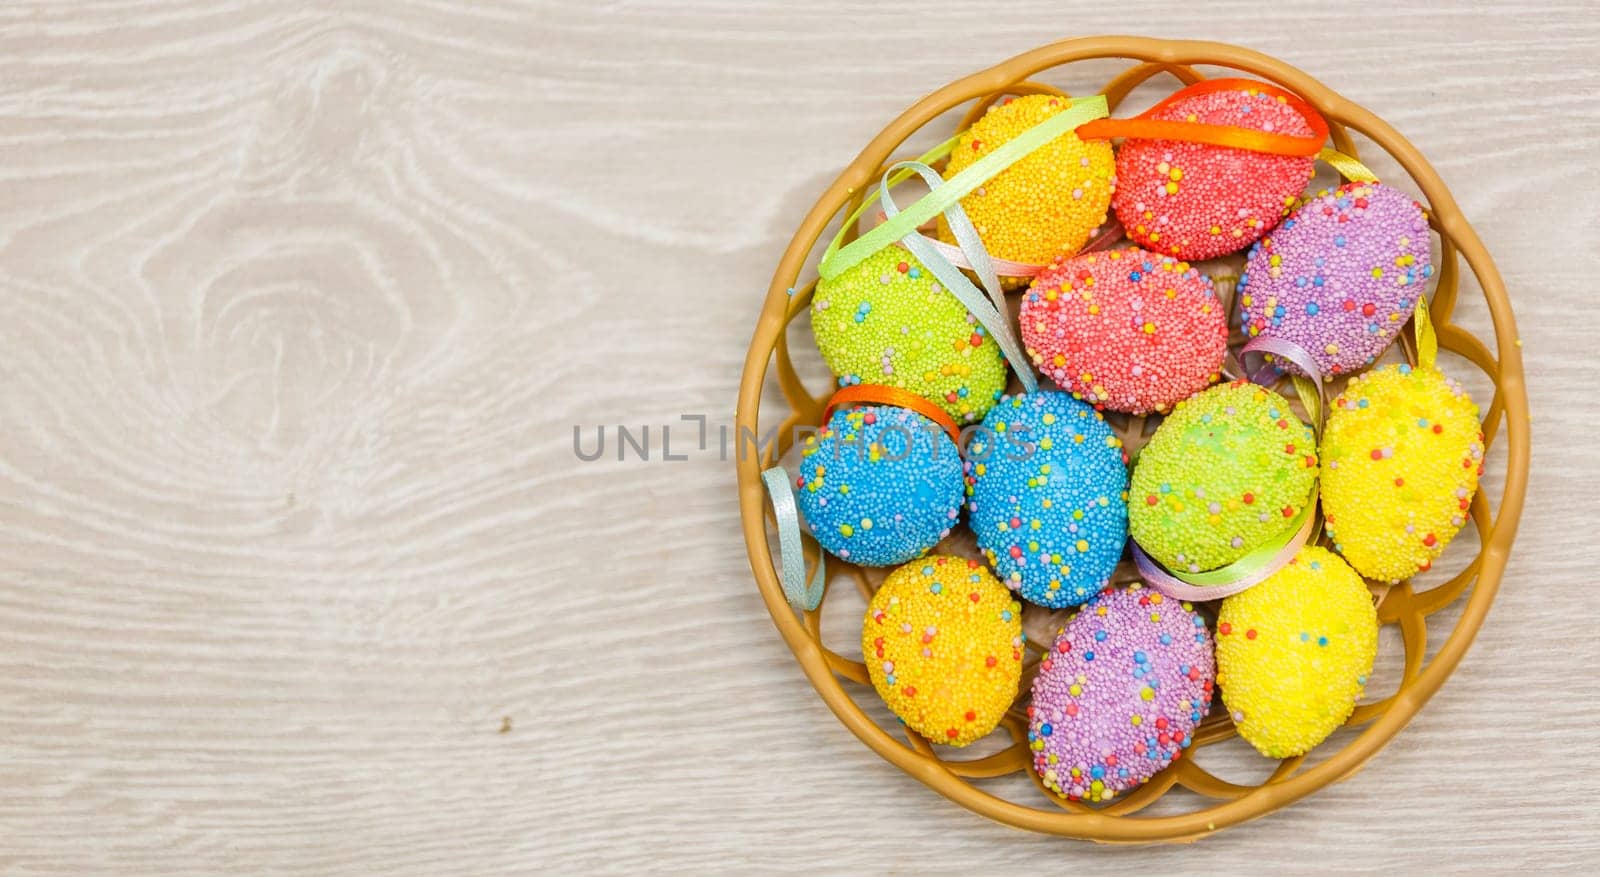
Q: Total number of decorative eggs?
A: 12